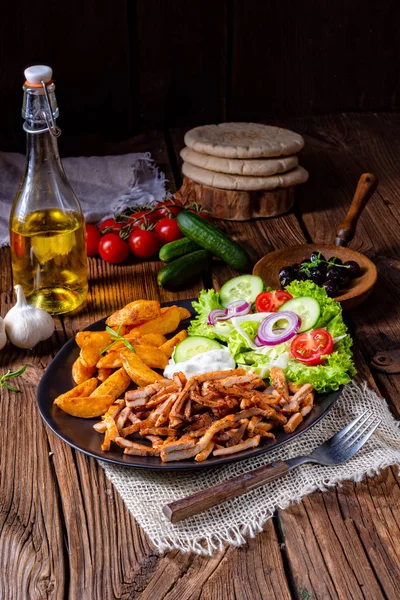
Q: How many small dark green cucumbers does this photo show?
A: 3